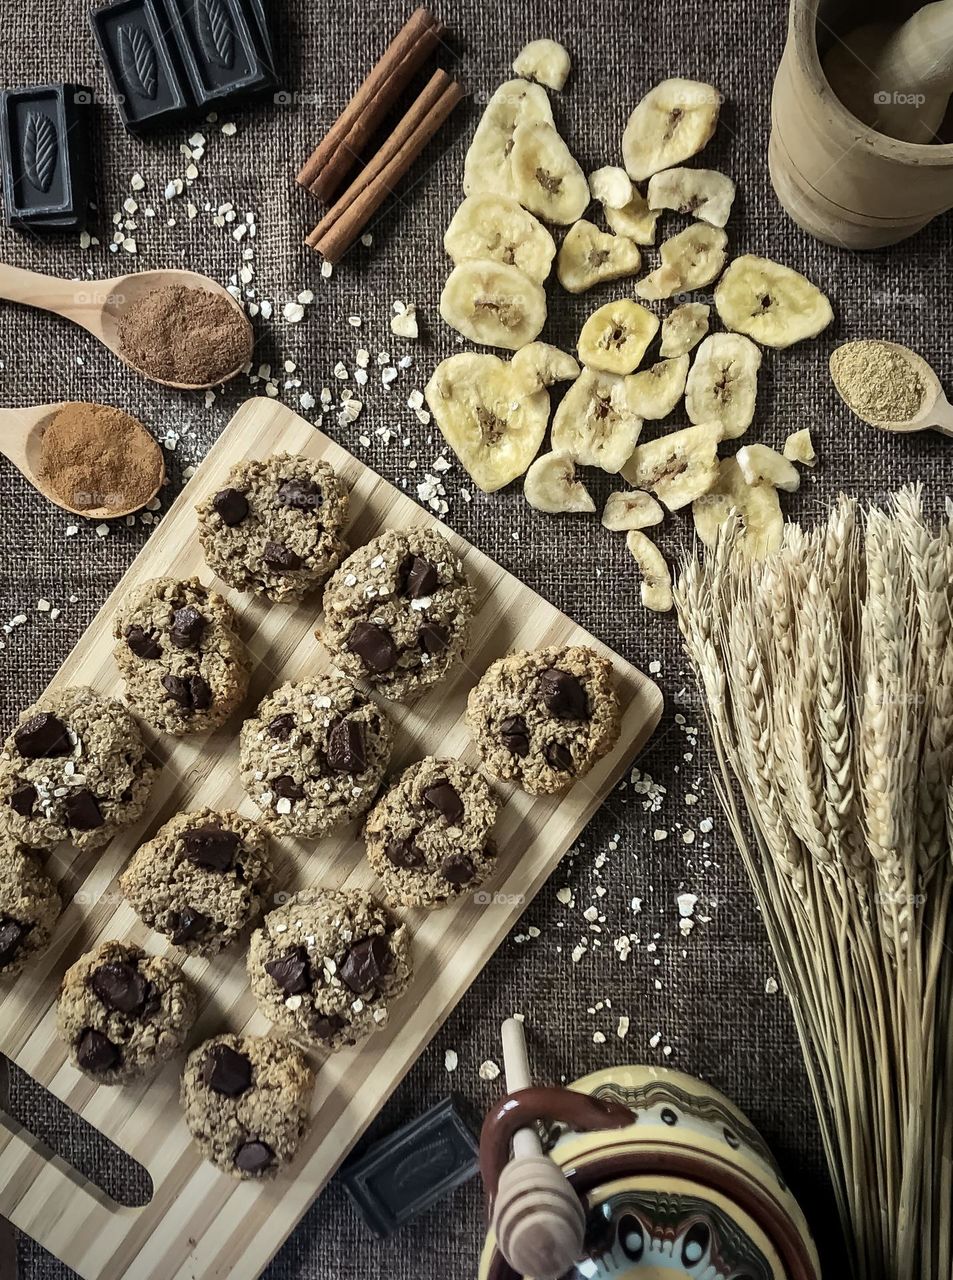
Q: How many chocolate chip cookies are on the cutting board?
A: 12